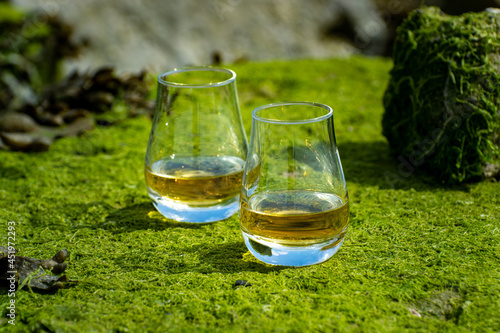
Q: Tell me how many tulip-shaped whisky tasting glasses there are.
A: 2